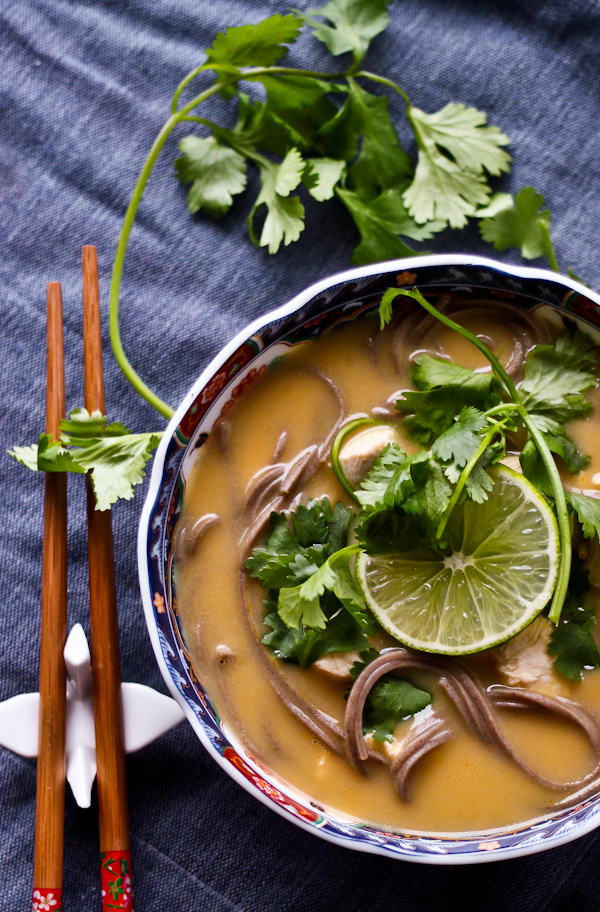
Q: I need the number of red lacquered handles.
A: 2